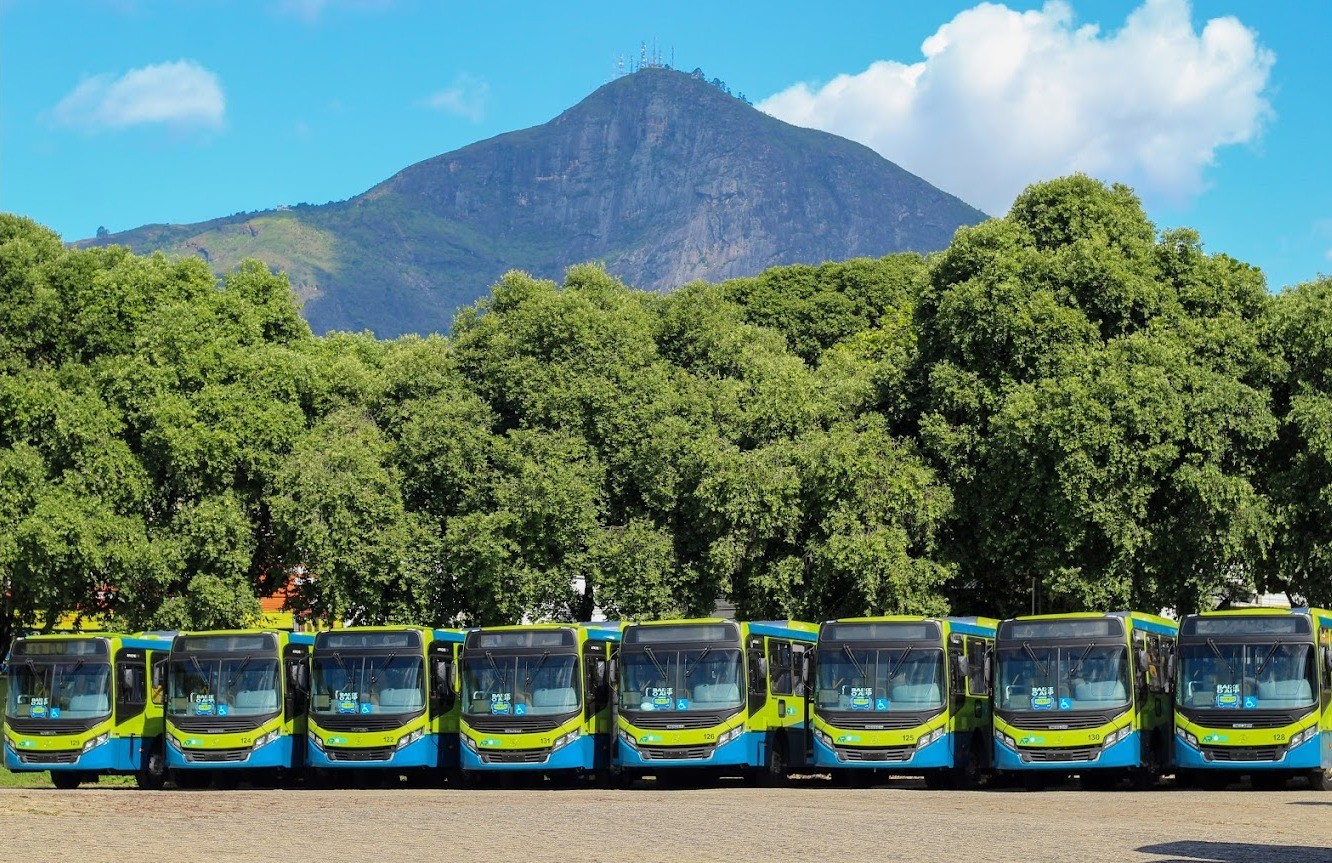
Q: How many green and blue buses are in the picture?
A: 8